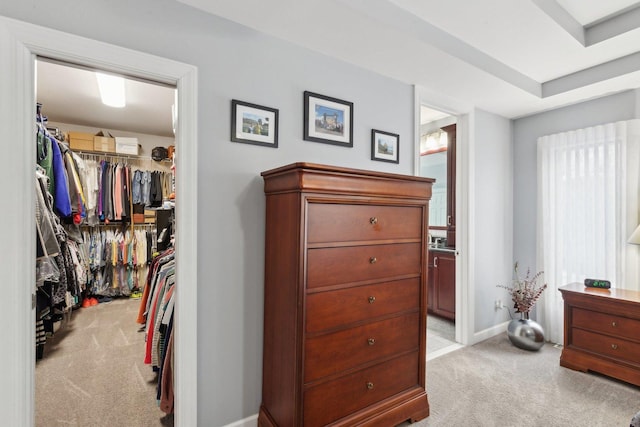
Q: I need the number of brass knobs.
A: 7